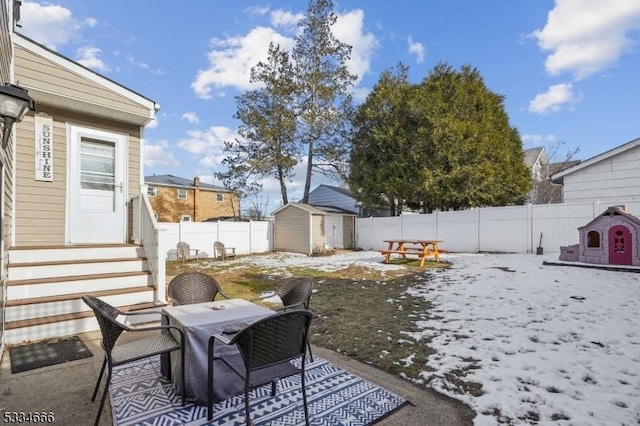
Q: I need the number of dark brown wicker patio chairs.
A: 4